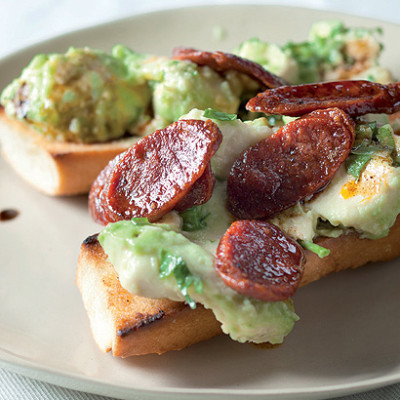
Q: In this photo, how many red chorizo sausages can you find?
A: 6